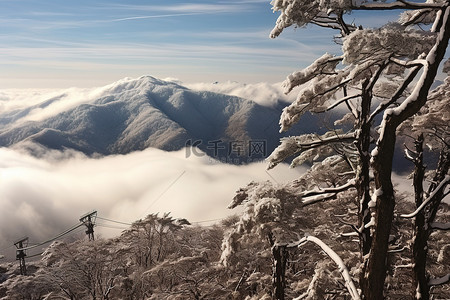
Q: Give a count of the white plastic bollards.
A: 0